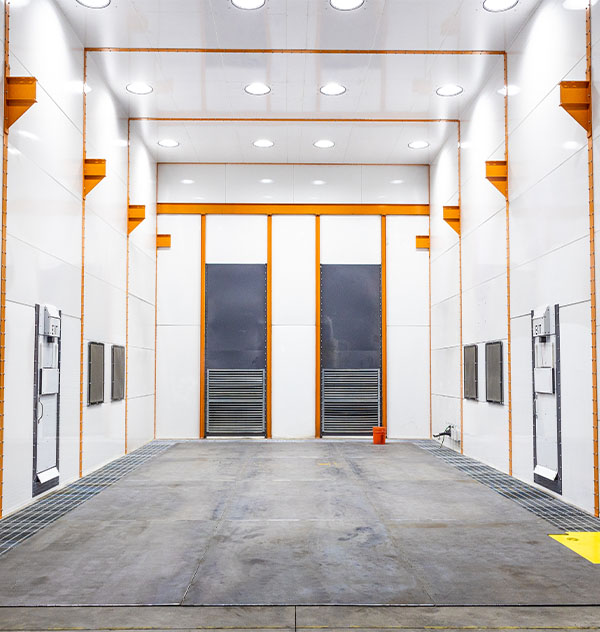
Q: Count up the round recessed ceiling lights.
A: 12